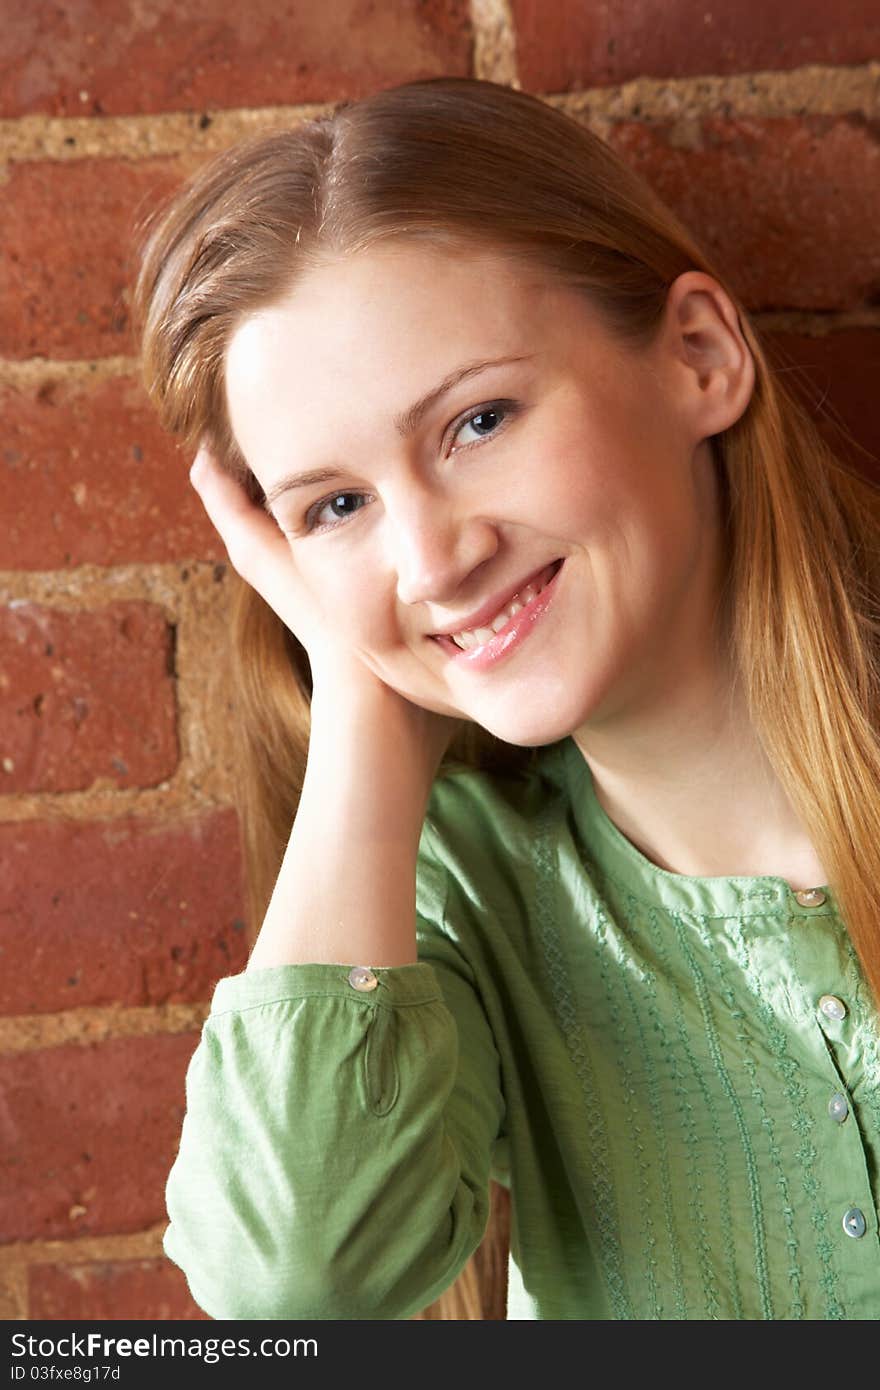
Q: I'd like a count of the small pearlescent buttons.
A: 5